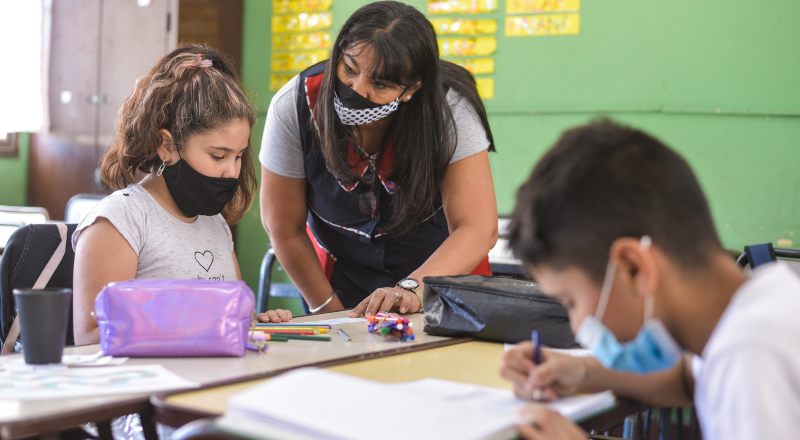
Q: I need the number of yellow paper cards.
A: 12